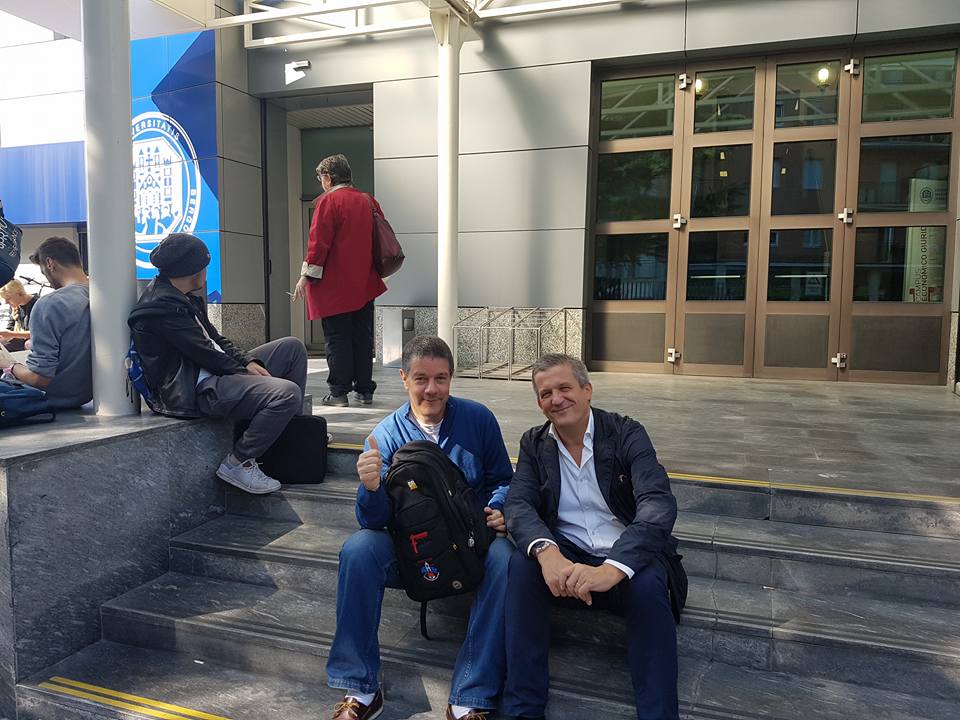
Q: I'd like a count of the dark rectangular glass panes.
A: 12